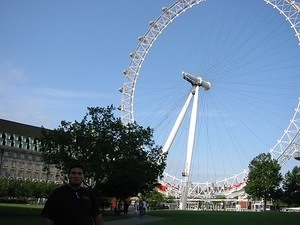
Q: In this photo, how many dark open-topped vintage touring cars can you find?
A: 0